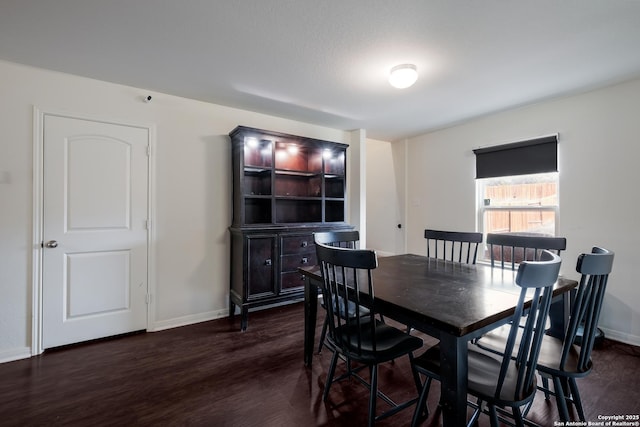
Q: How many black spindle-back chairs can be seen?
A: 6